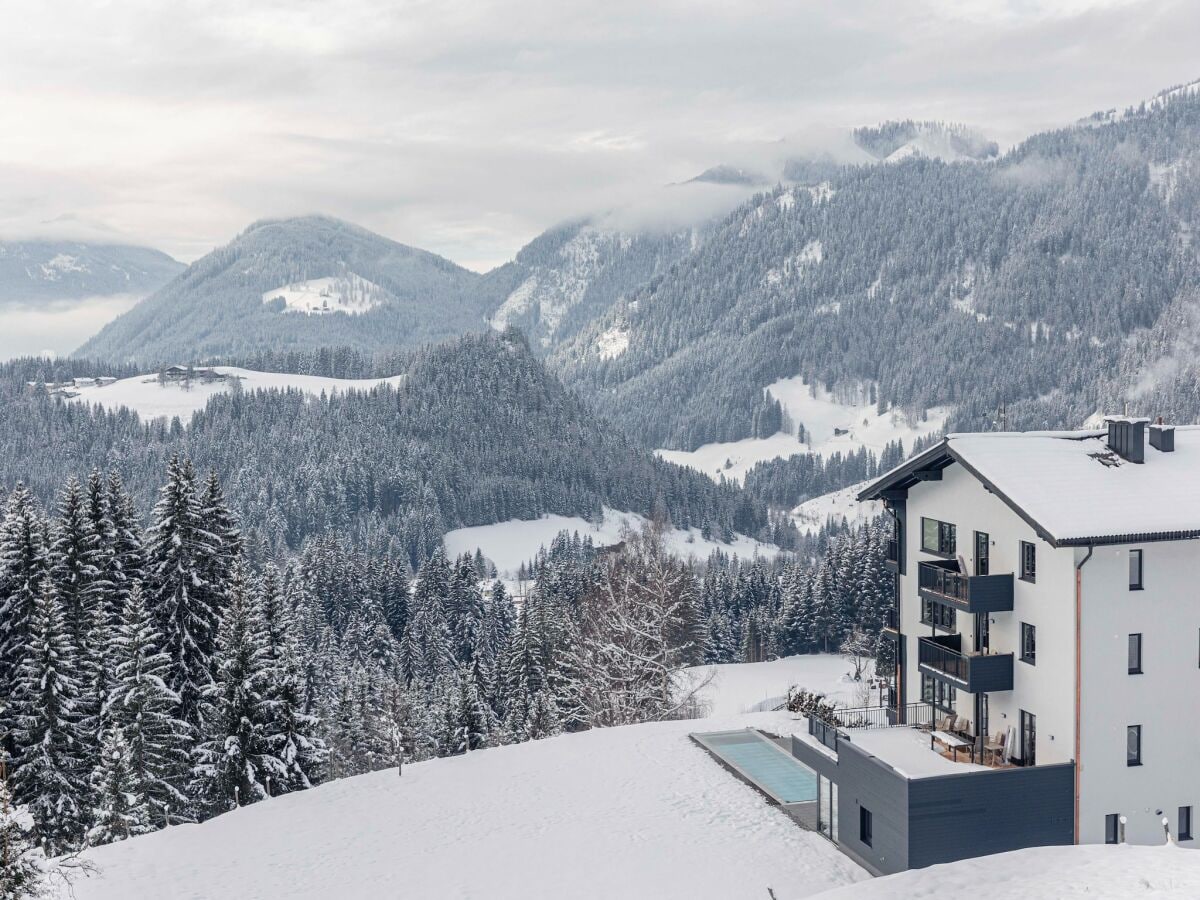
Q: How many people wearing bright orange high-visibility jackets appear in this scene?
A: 0